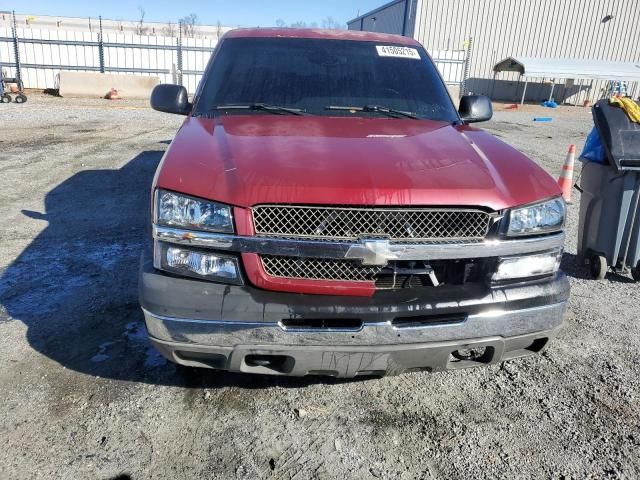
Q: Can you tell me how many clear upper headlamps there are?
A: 2